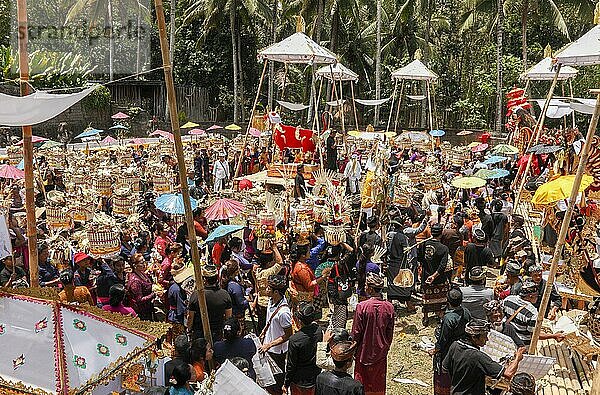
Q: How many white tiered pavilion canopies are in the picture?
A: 5